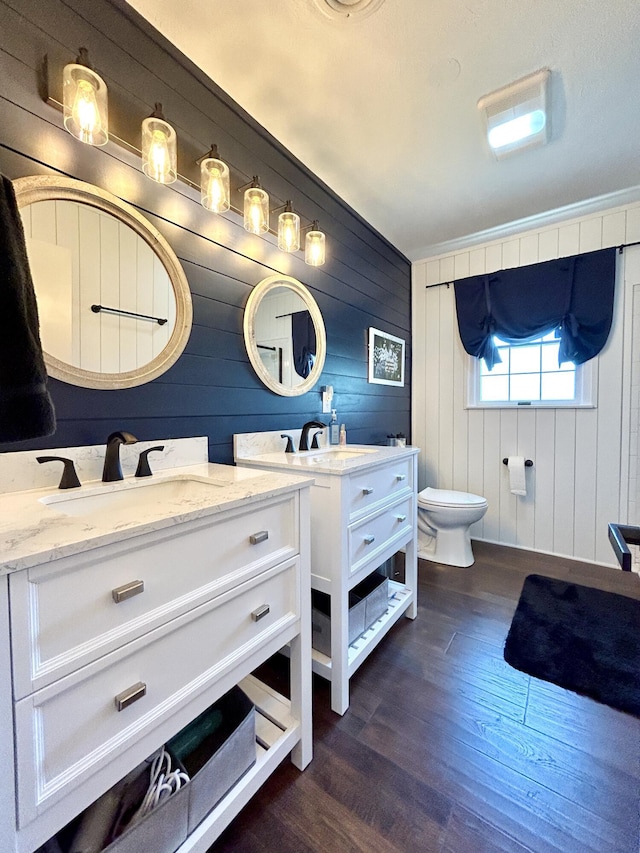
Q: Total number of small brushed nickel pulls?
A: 8